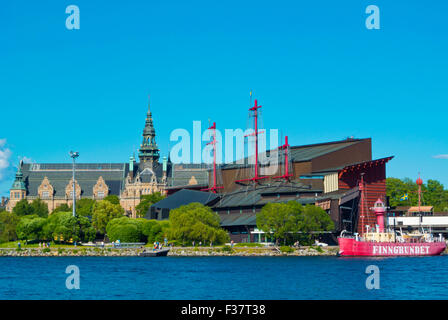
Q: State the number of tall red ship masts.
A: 3